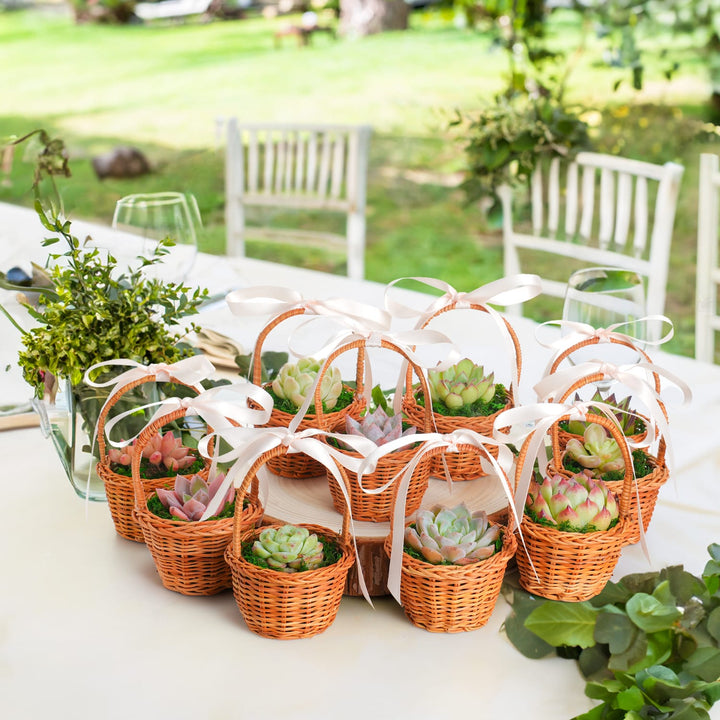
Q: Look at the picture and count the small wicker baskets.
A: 10